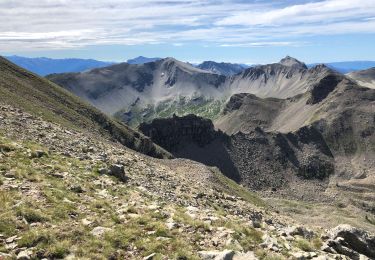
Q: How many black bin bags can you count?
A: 0